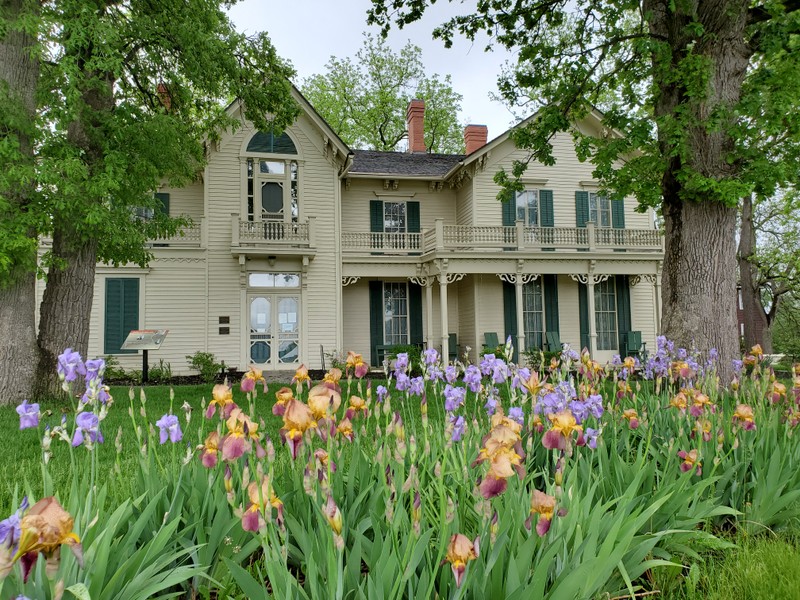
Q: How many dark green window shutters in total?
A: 15